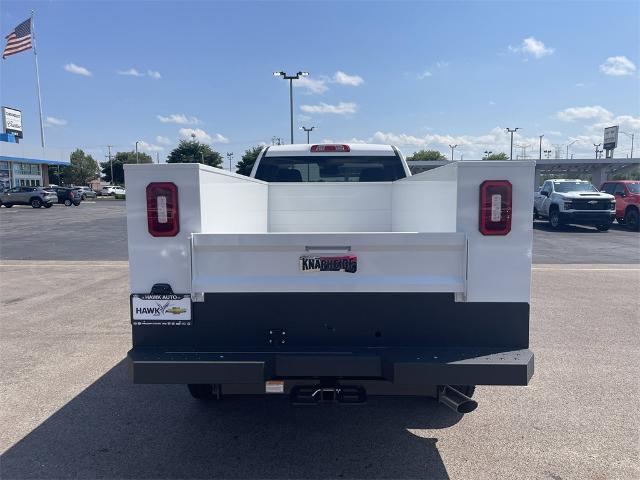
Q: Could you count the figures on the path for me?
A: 0